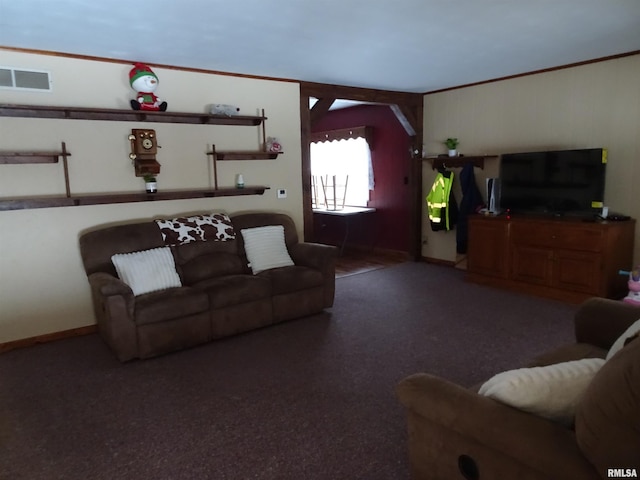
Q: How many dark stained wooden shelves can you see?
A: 5